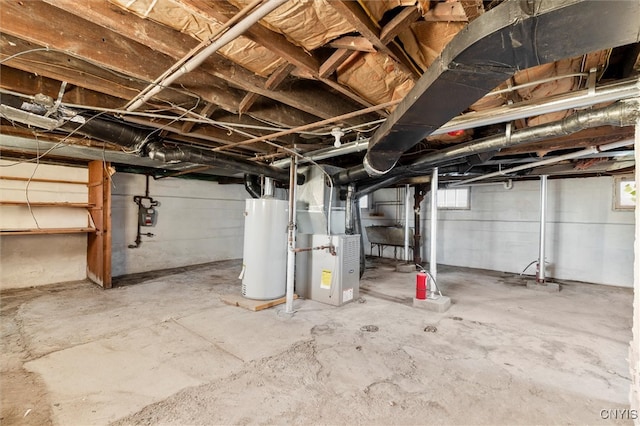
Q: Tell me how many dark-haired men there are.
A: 0